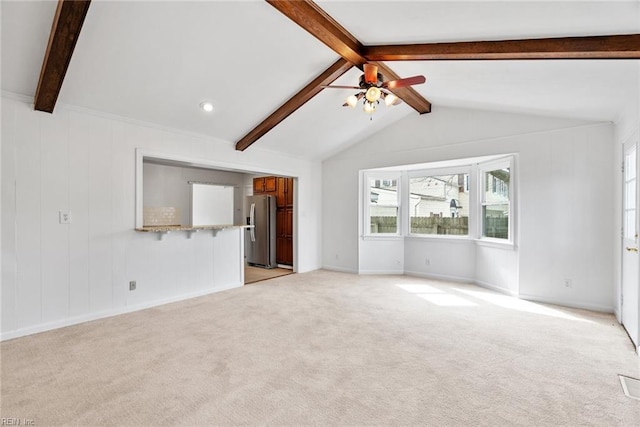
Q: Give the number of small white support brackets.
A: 3